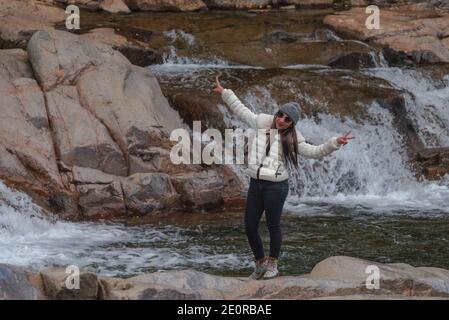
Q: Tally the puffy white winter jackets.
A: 1